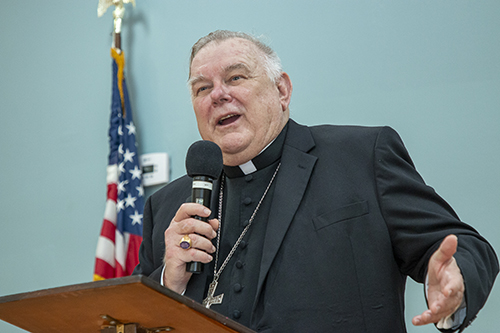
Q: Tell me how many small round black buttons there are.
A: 7